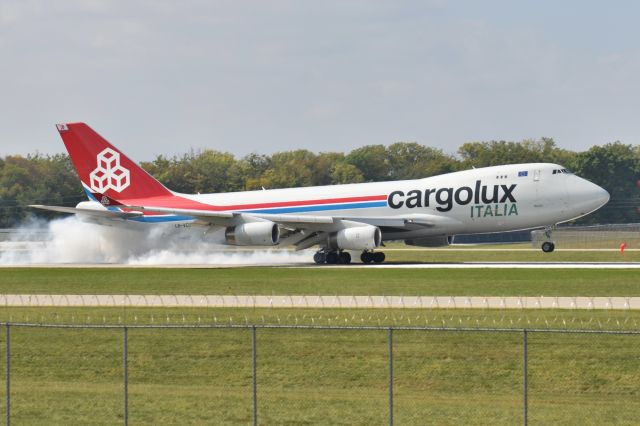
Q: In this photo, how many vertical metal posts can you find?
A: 5